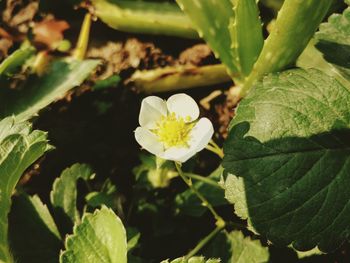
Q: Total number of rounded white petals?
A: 5